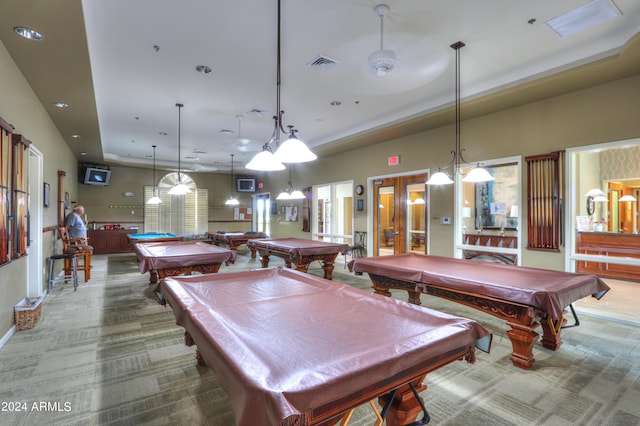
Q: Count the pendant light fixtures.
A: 6